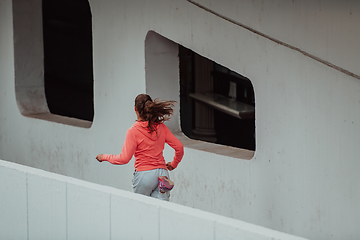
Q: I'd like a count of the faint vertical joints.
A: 5